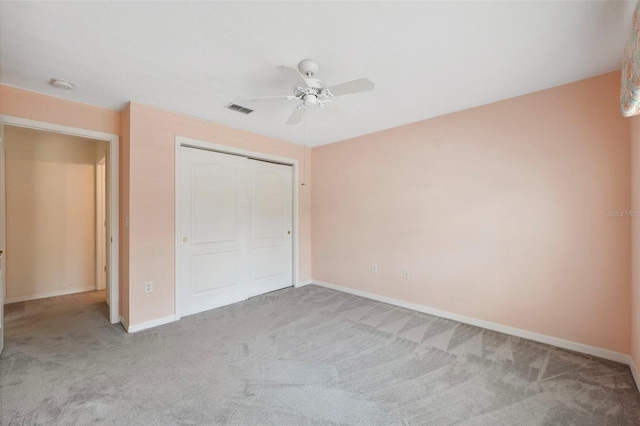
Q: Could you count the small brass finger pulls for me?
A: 2